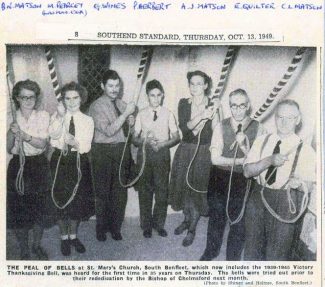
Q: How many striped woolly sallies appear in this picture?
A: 4